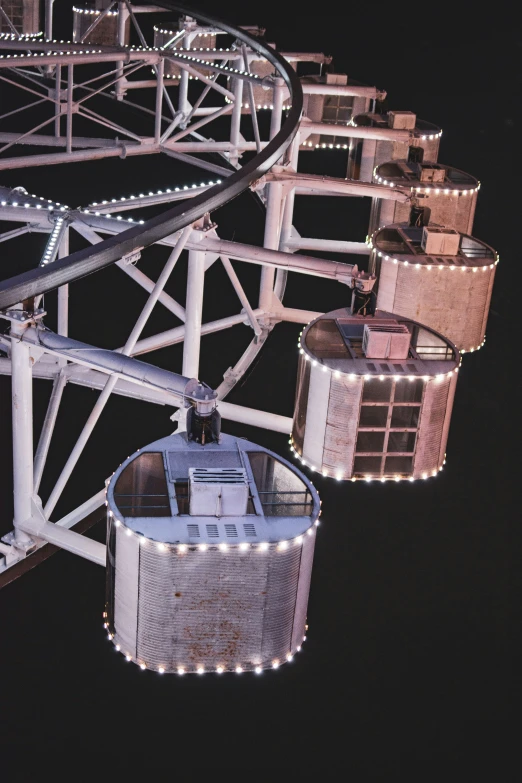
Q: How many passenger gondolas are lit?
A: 10